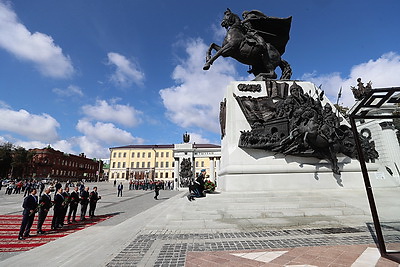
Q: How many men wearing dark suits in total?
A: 7